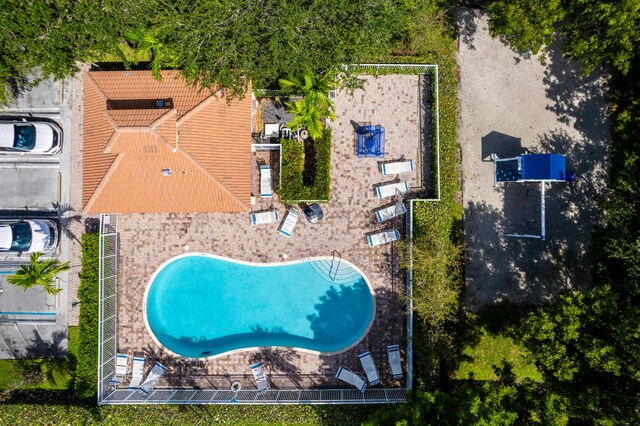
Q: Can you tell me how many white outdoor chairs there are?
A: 14